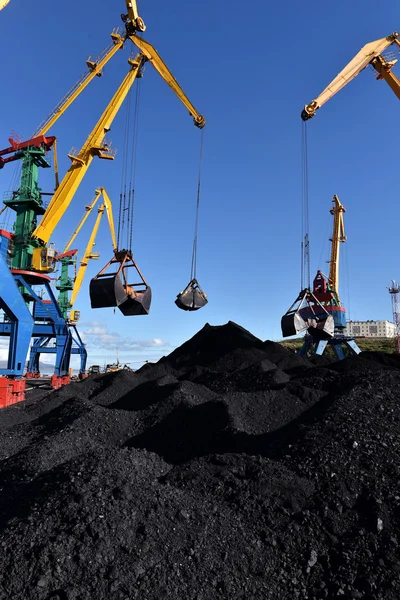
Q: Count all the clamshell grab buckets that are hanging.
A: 3